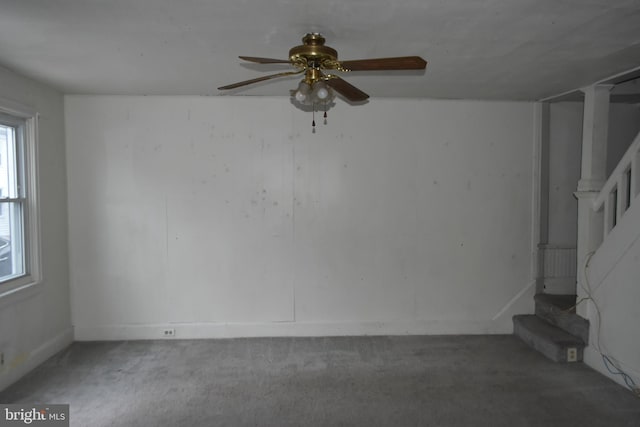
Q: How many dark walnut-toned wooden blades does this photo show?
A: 4